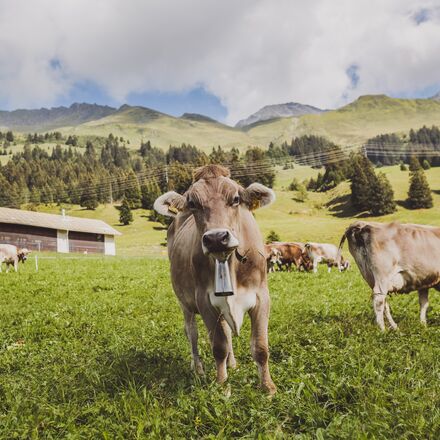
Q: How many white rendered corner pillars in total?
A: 2